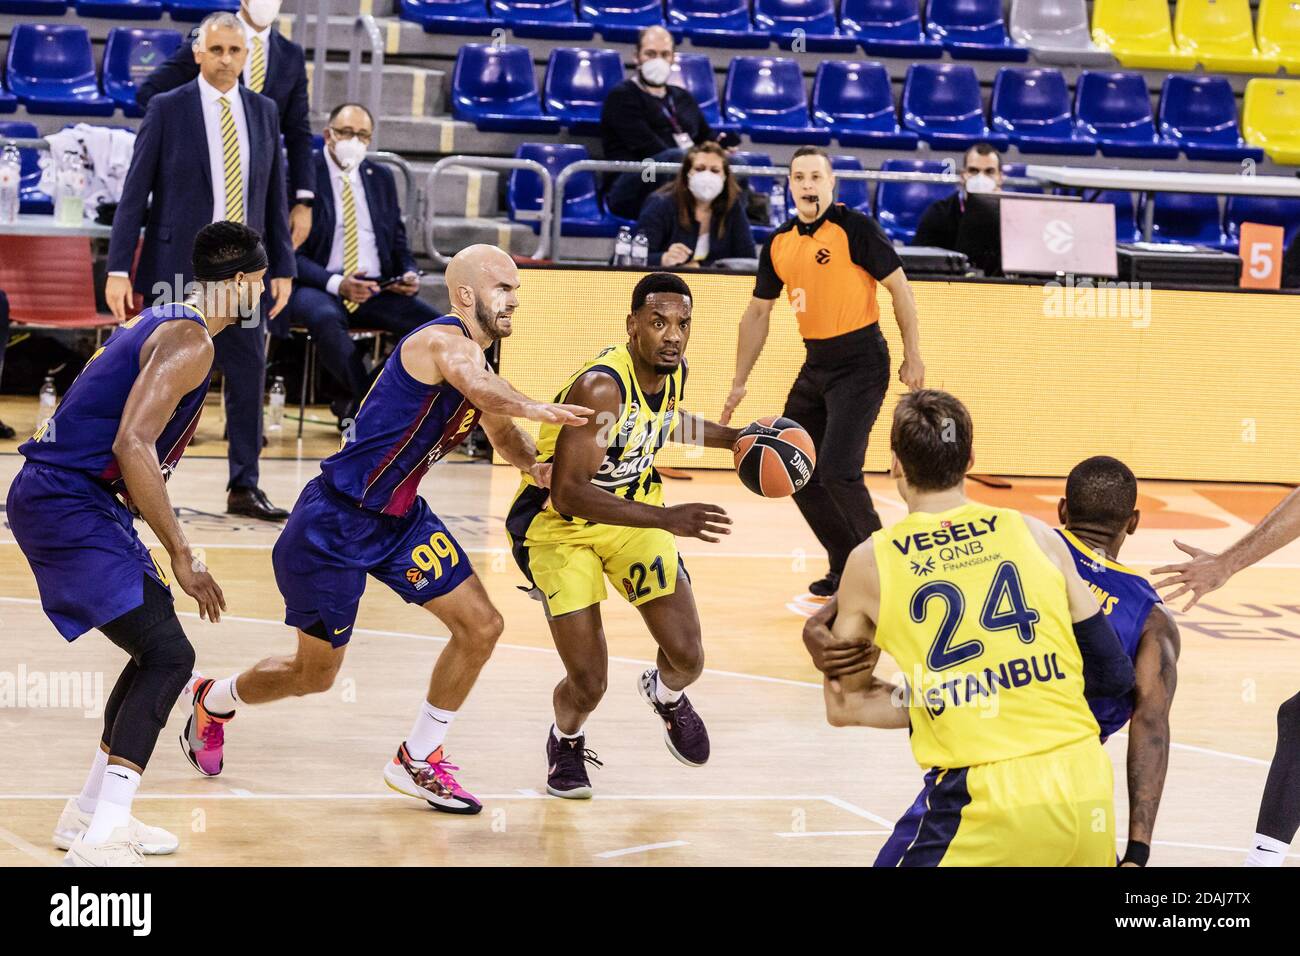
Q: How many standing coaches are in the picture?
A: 2